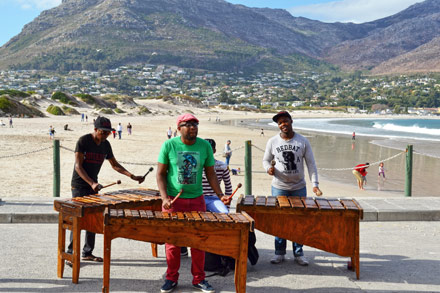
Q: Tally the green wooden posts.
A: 3